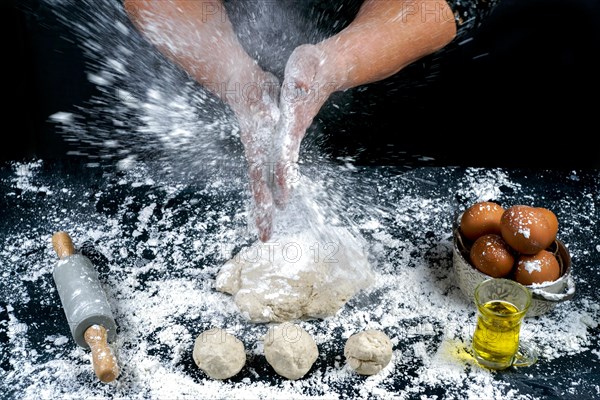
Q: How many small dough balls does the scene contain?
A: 3